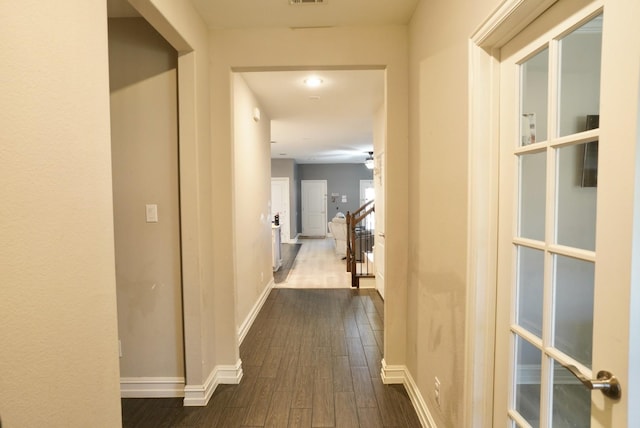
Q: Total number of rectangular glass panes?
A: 8